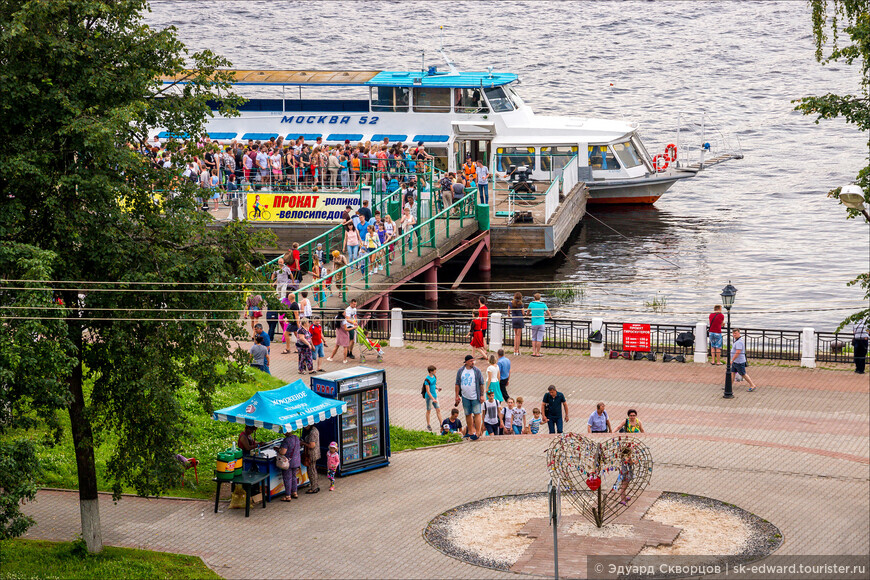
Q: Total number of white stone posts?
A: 5